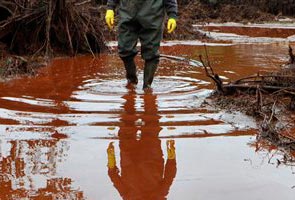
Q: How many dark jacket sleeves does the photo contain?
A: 2